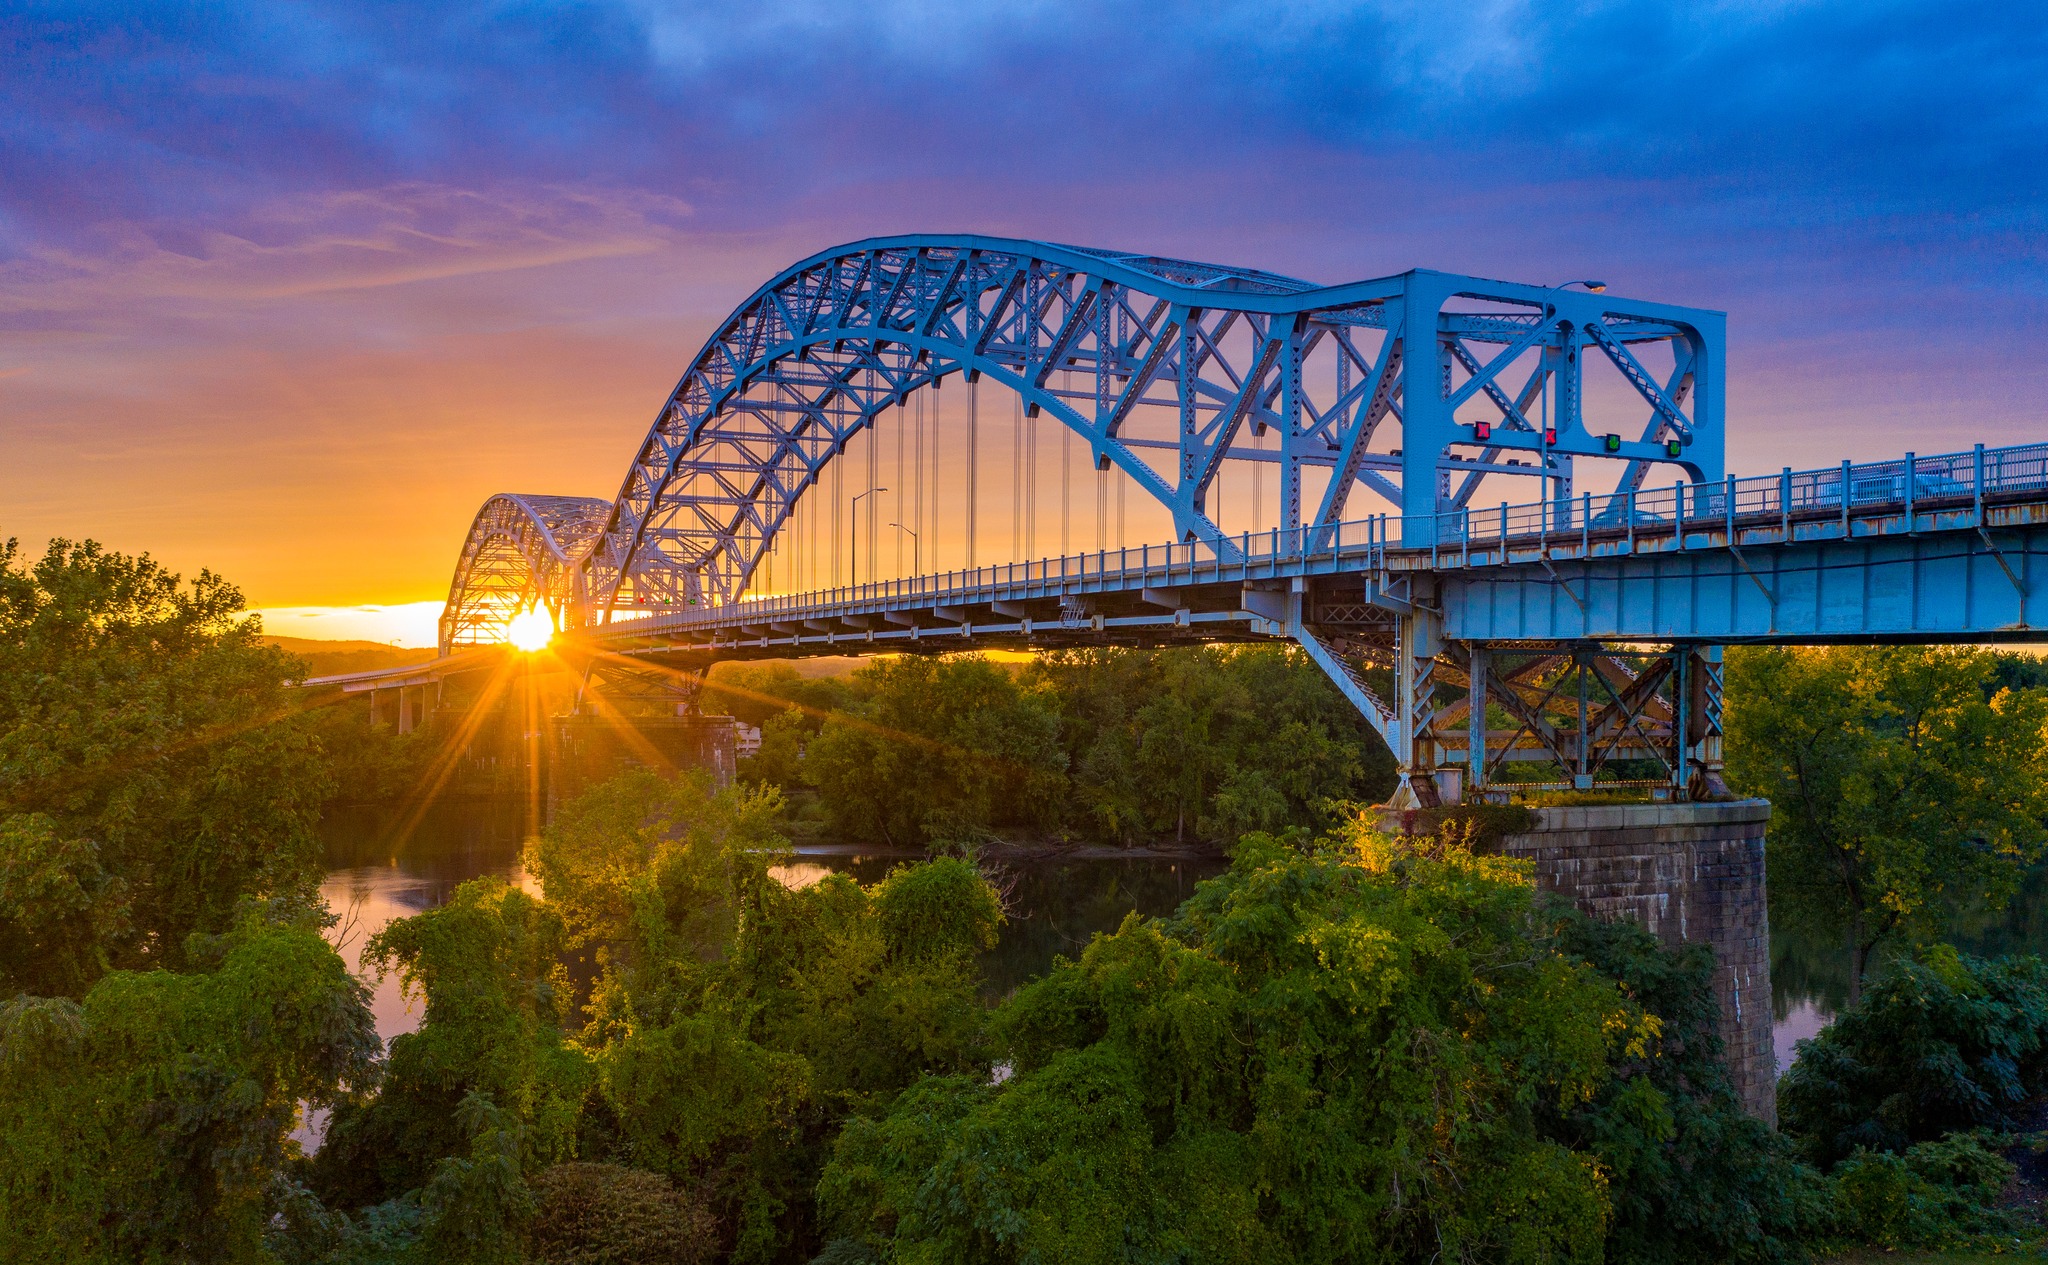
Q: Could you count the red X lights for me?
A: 2